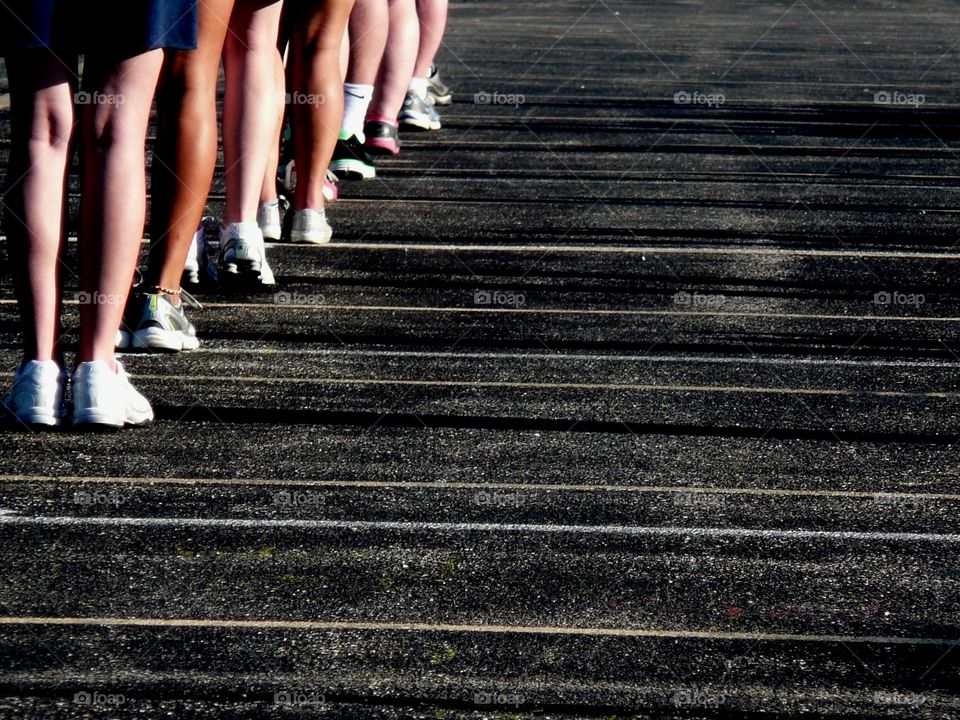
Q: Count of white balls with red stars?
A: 0